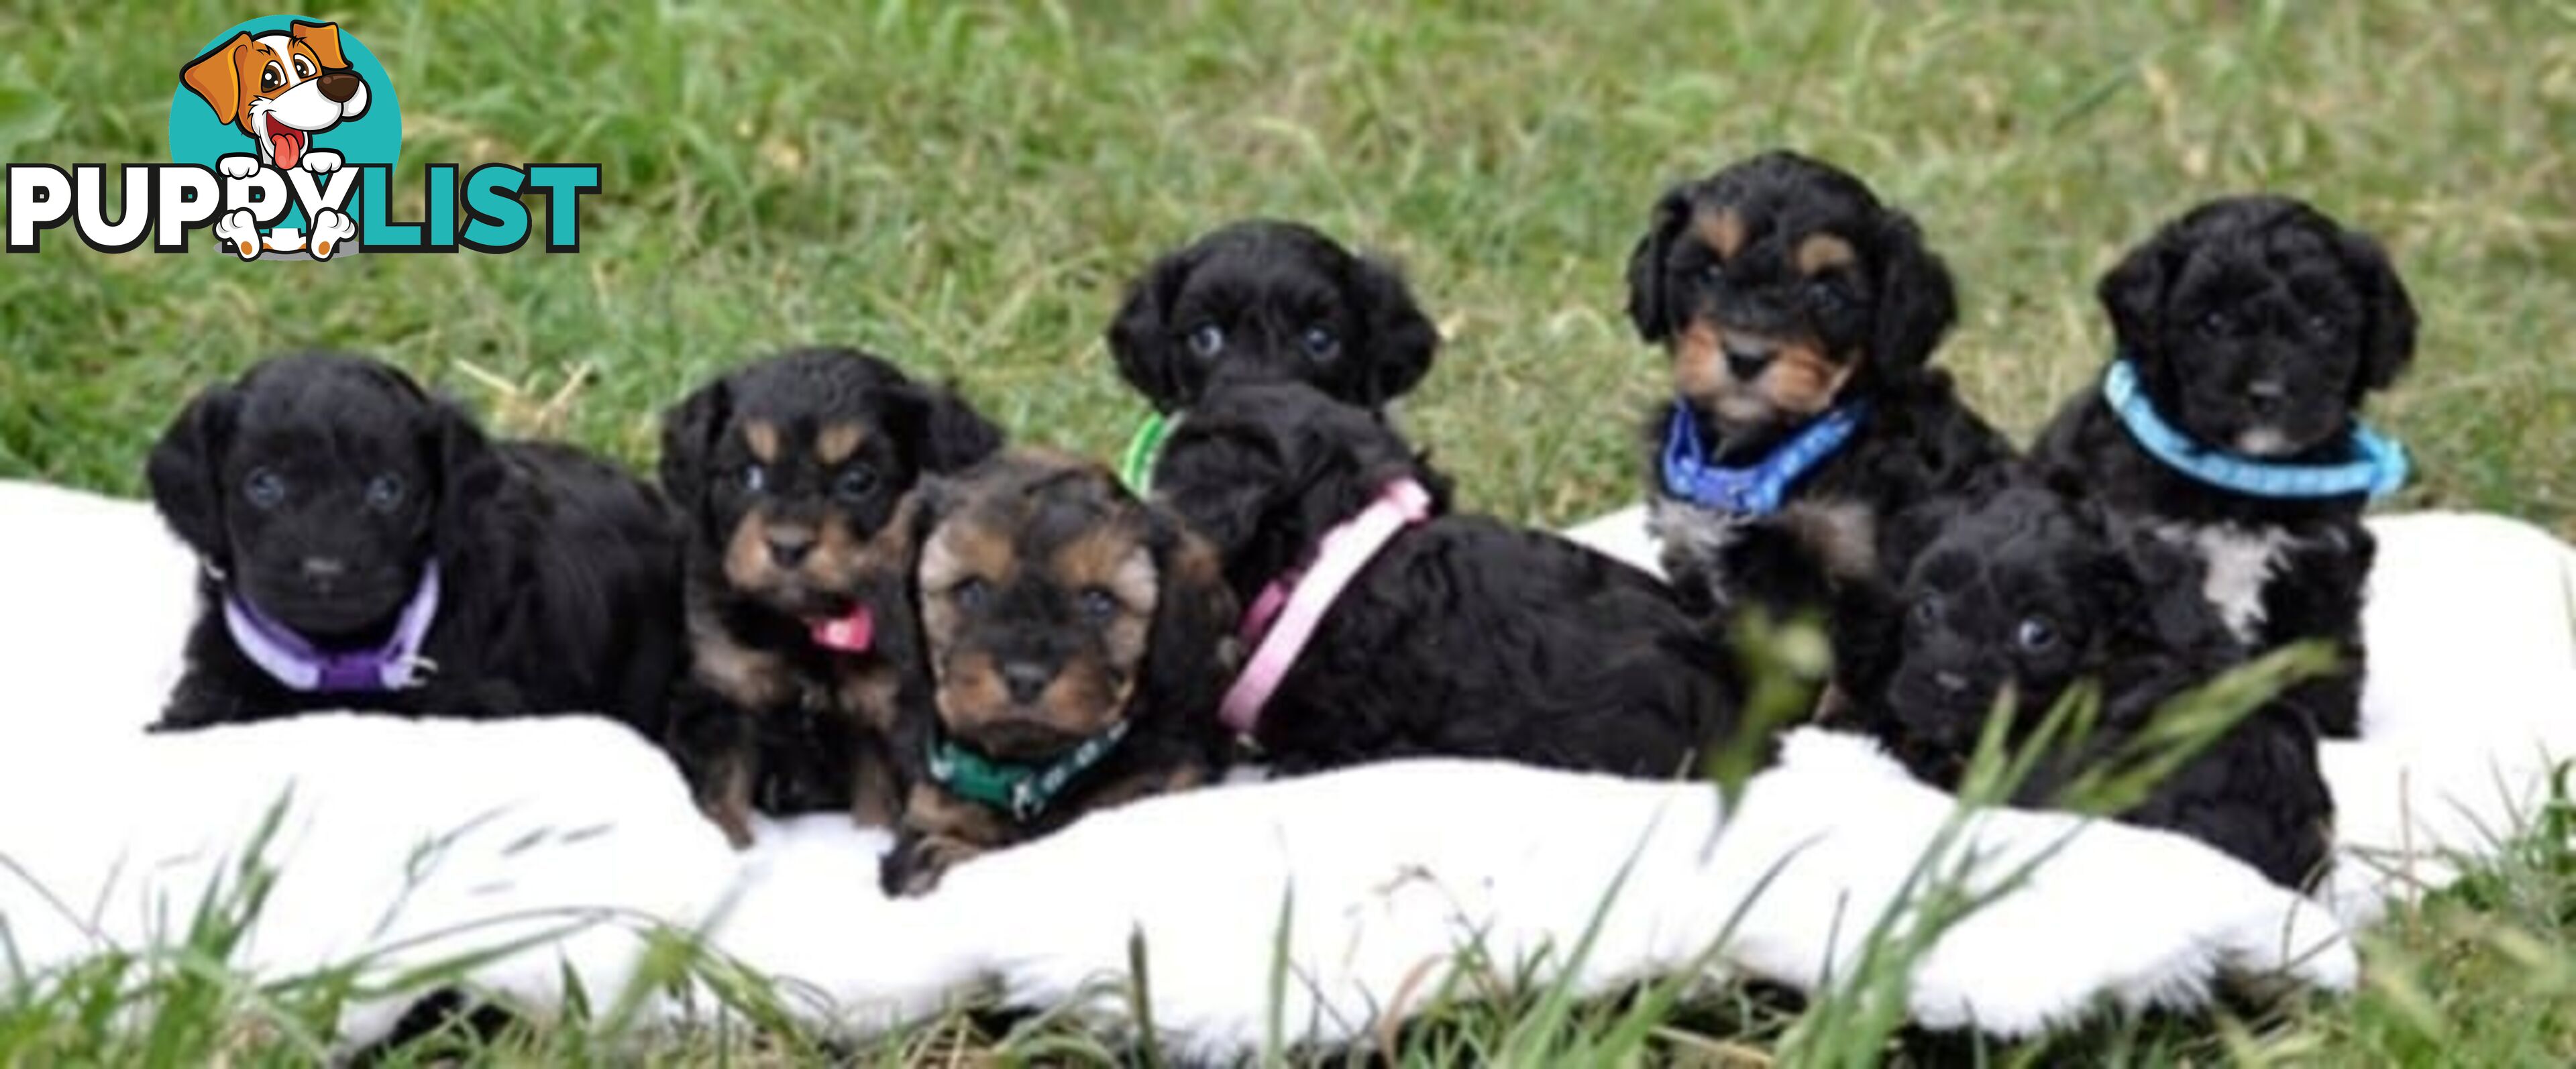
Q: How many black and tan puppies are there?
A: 3